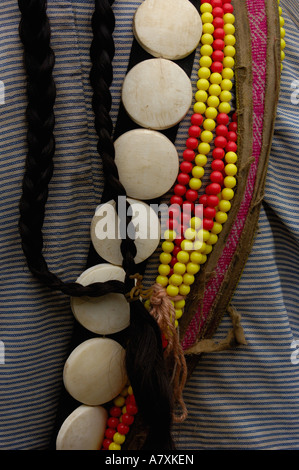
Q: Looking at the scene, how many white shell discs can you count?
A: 7